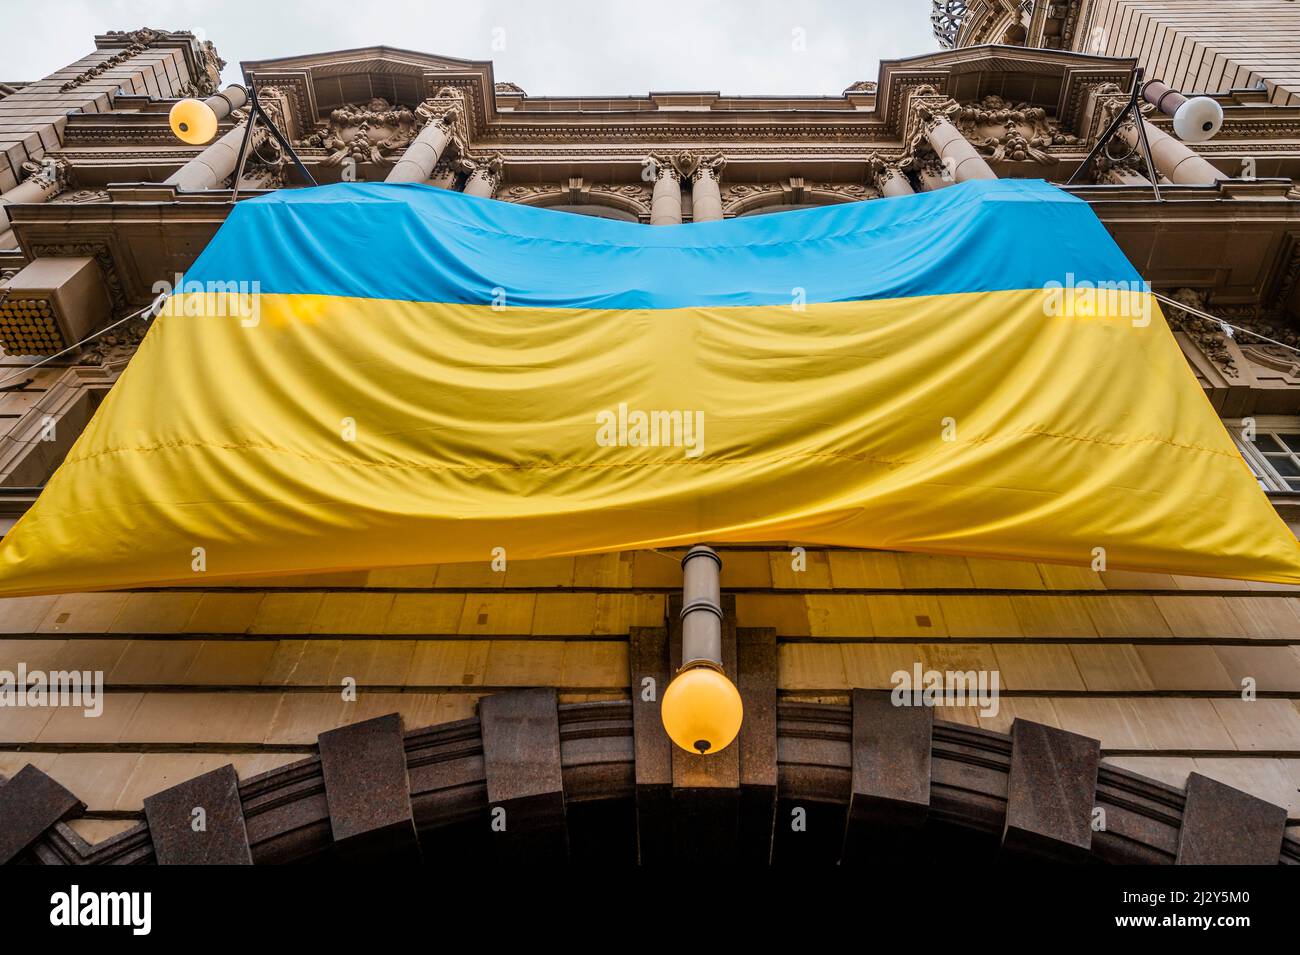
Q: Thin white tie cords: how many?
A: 2